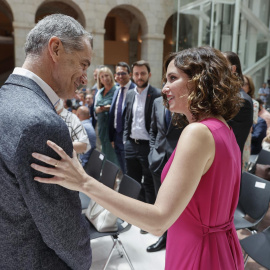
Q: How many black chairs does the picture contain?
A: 6